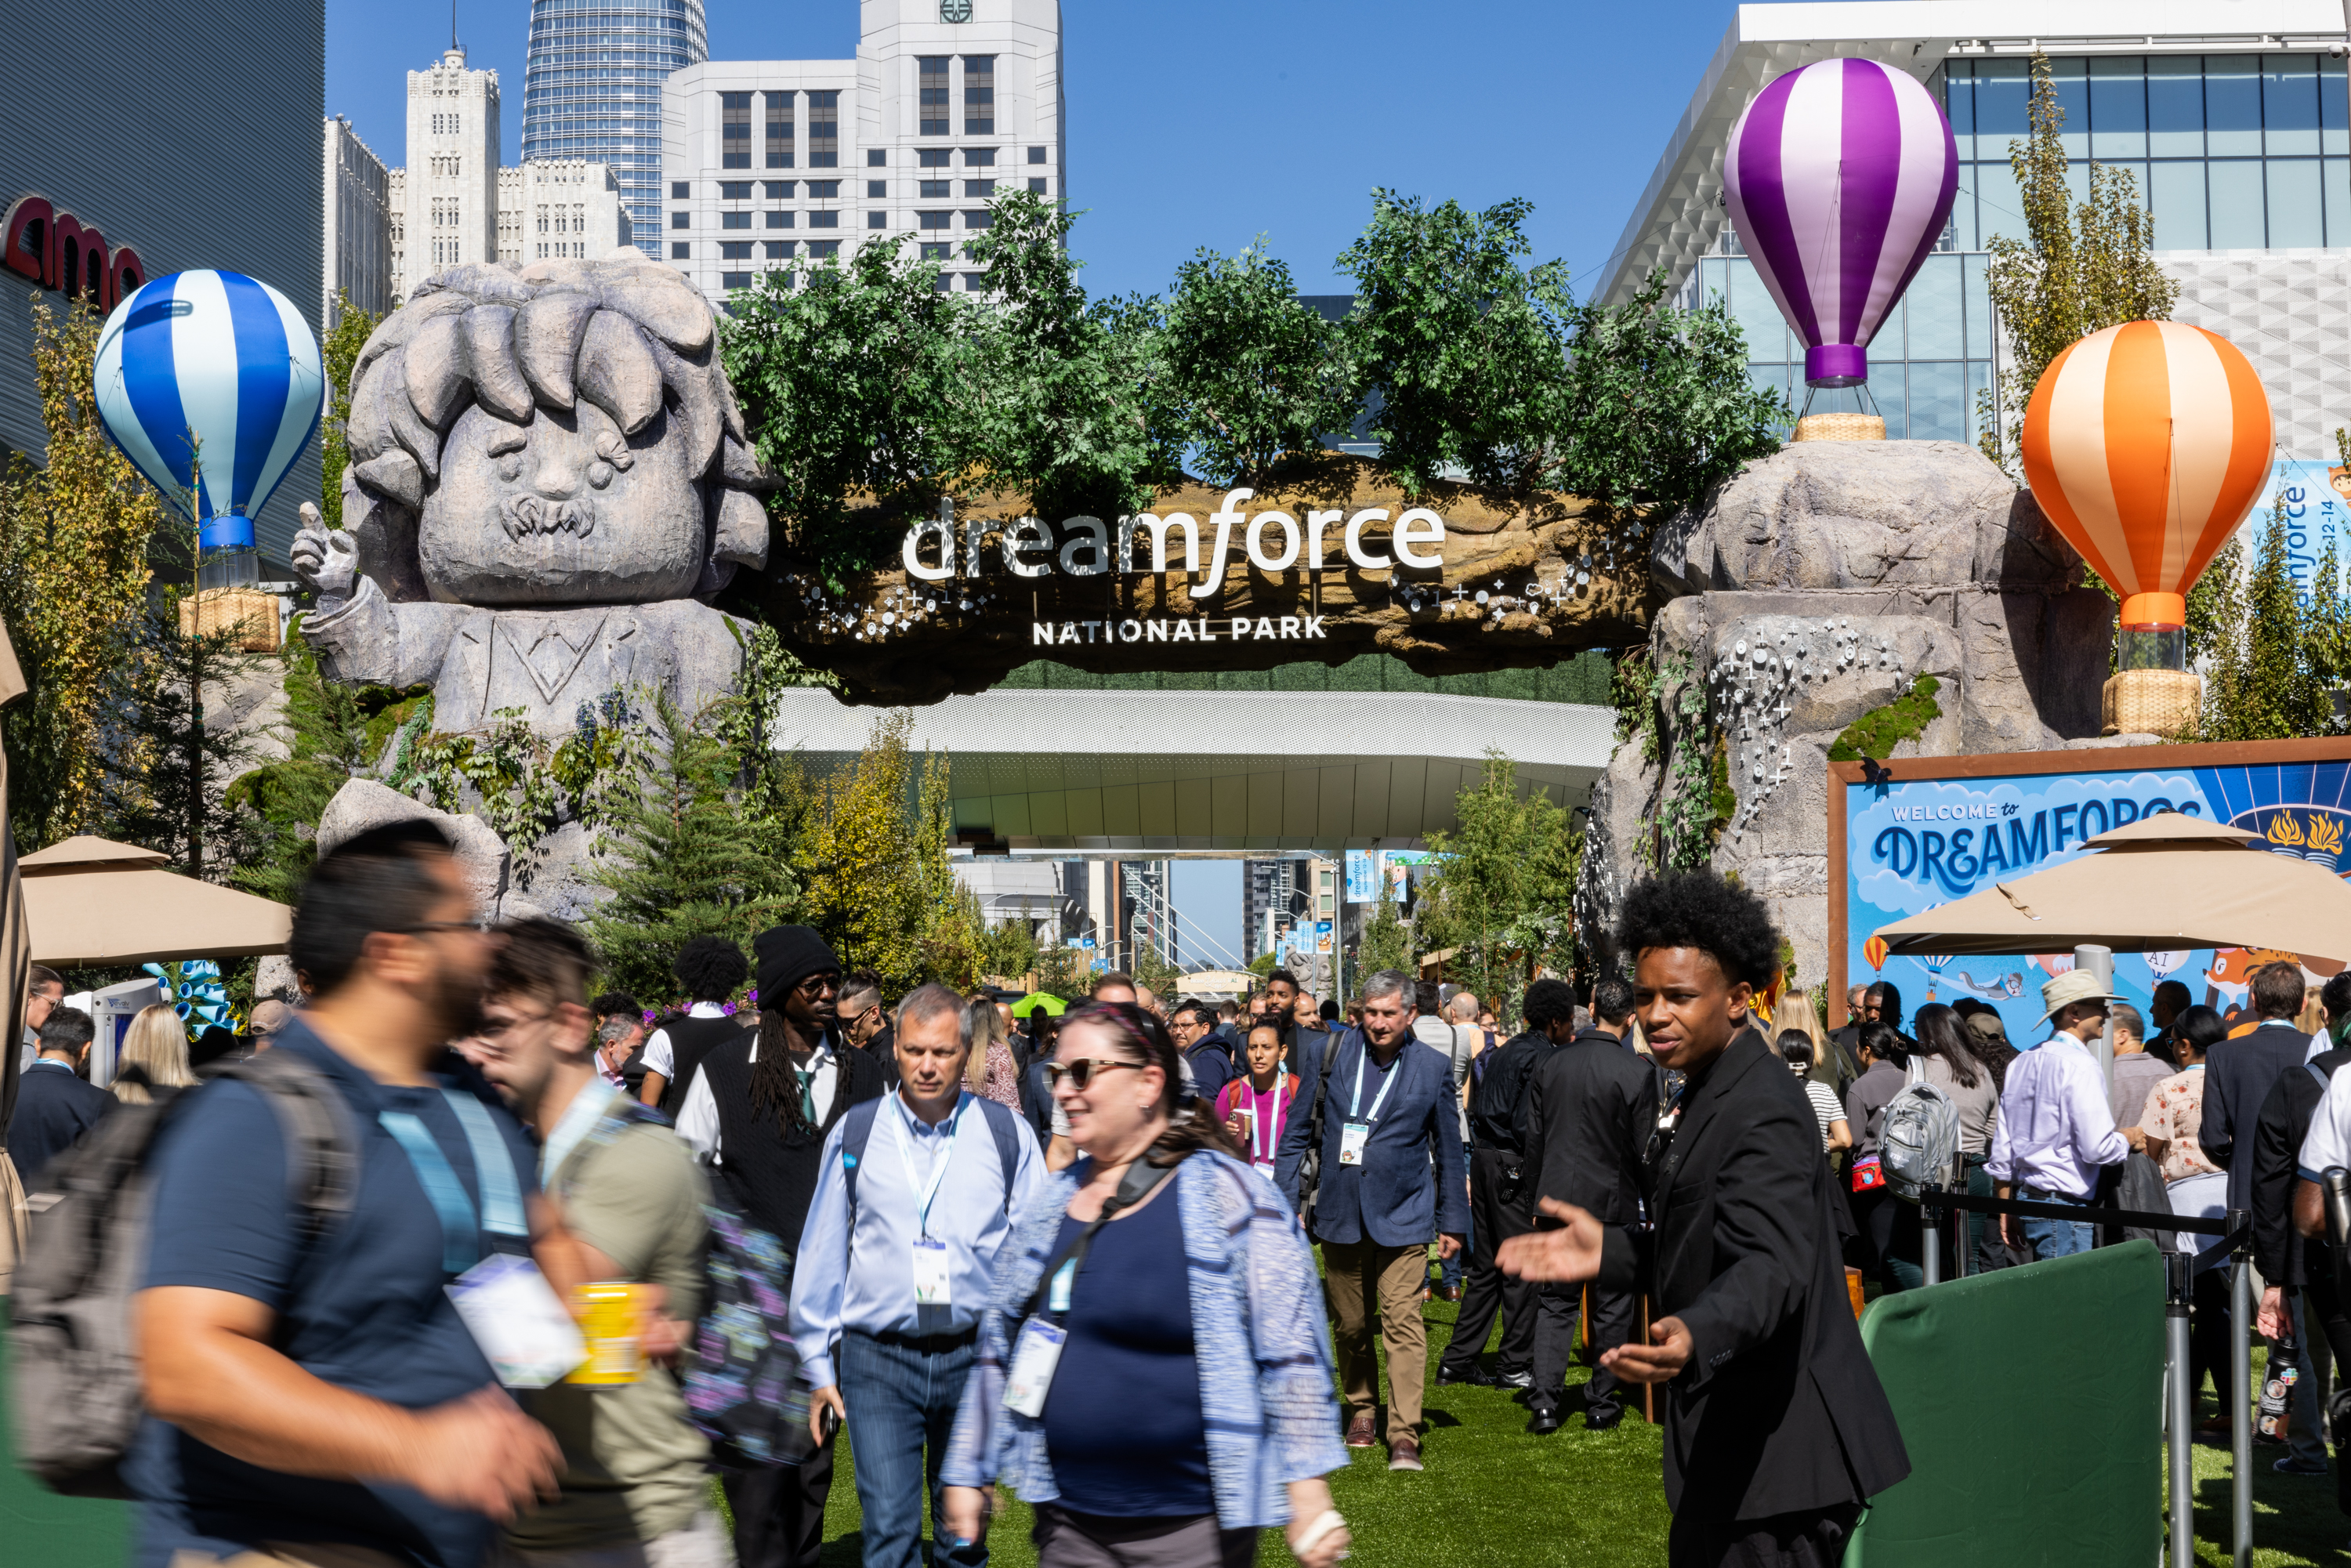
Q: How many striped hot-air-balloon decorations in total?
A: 3